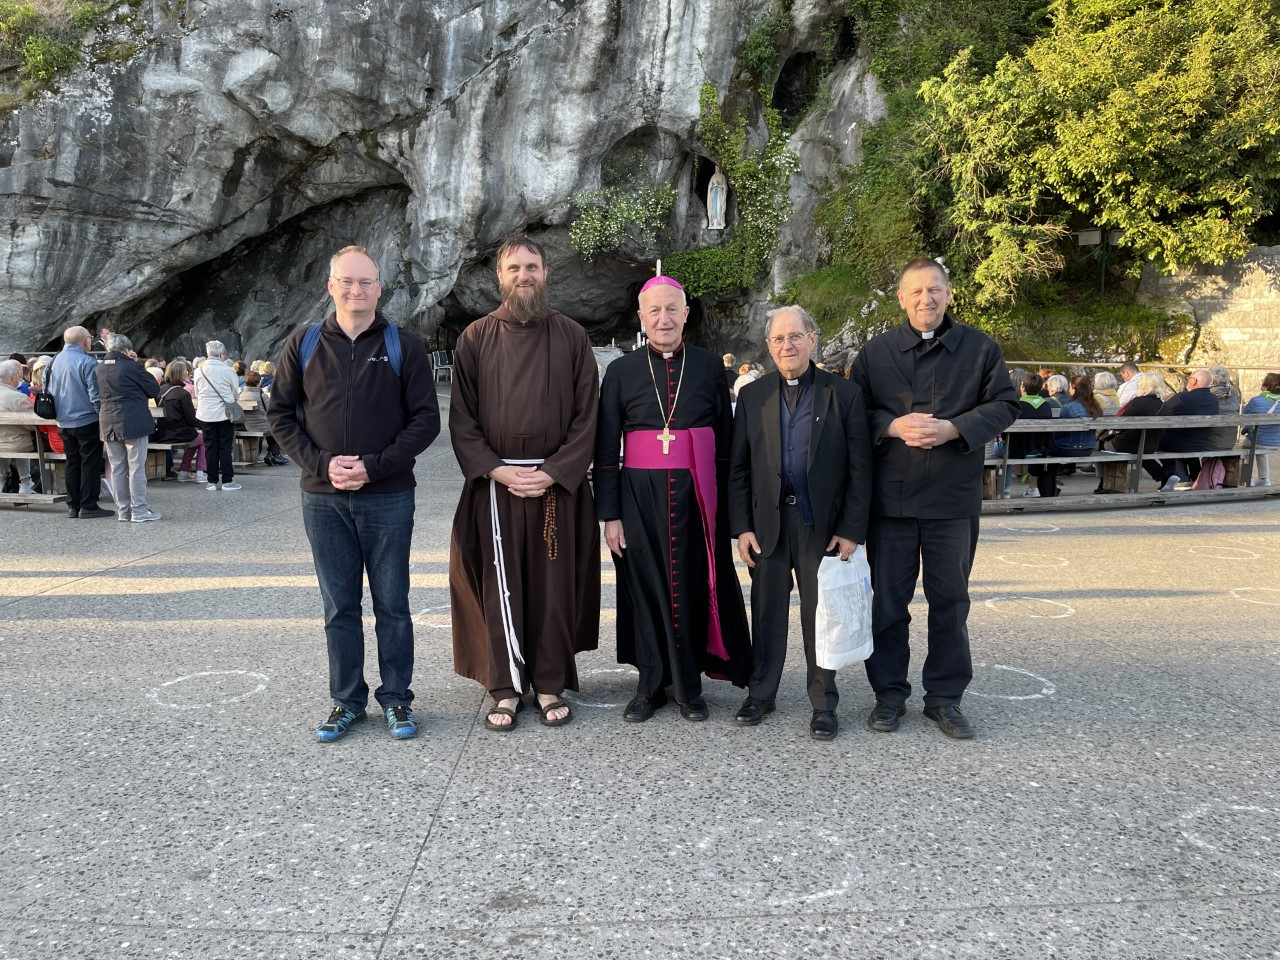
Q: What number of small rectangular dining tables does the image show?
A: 0